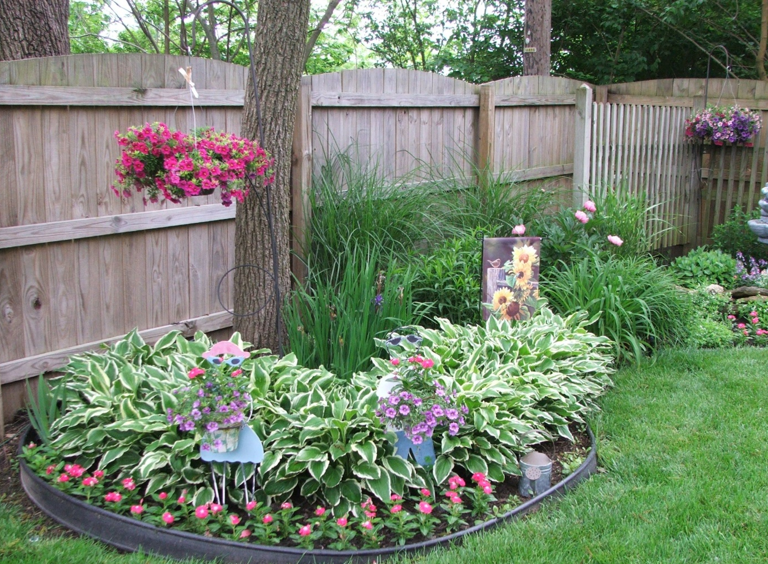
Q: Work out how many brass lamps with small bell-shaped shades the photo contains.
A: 0